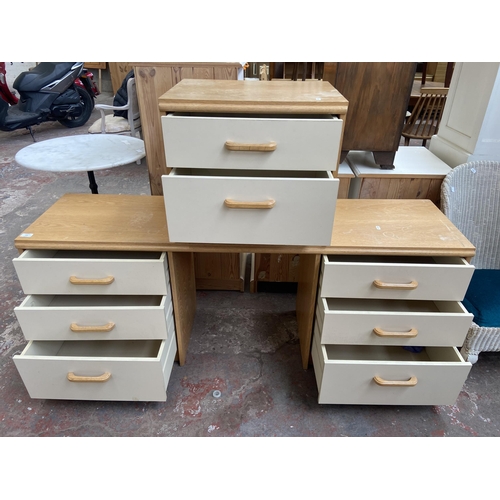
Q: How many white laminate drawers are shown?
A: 8